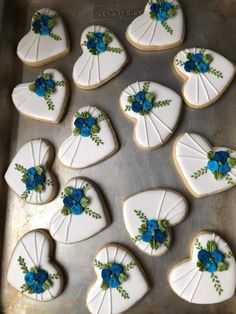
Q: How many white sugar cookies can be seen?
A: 14